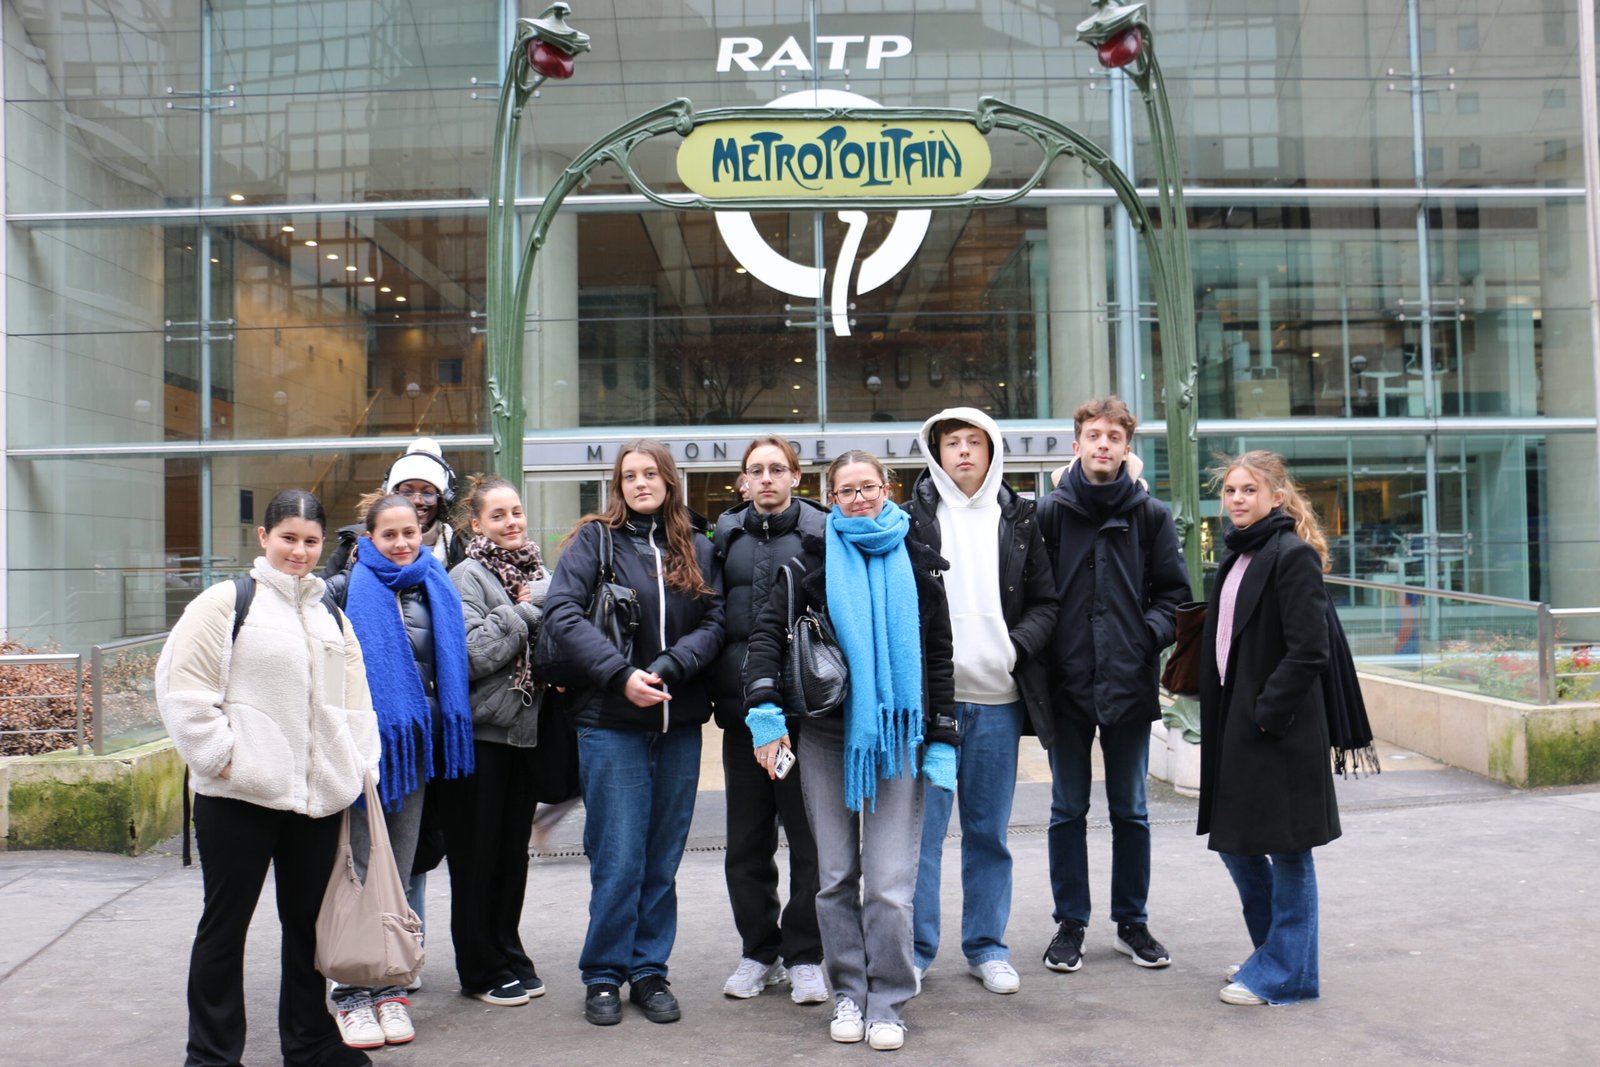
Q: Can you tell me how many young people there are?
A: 10